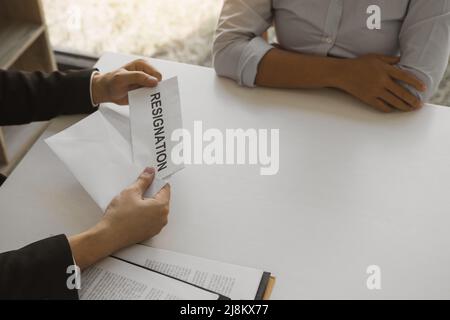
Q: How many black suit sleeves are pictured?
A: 2